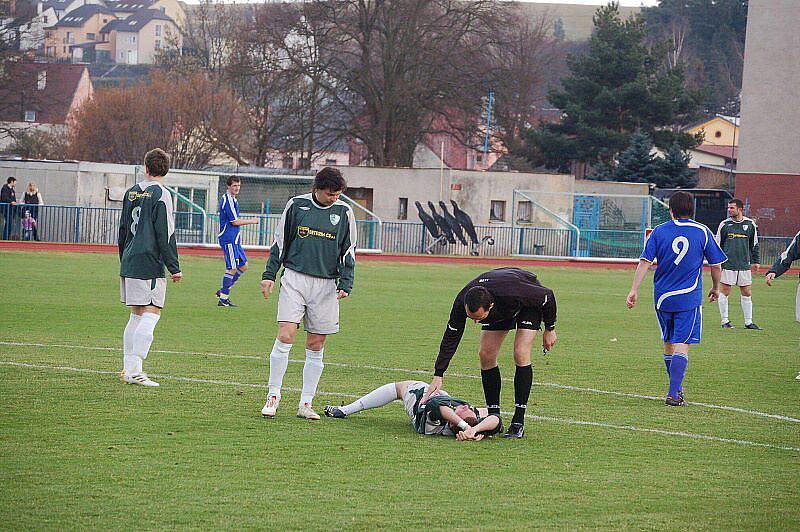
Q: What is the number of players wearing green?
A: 5